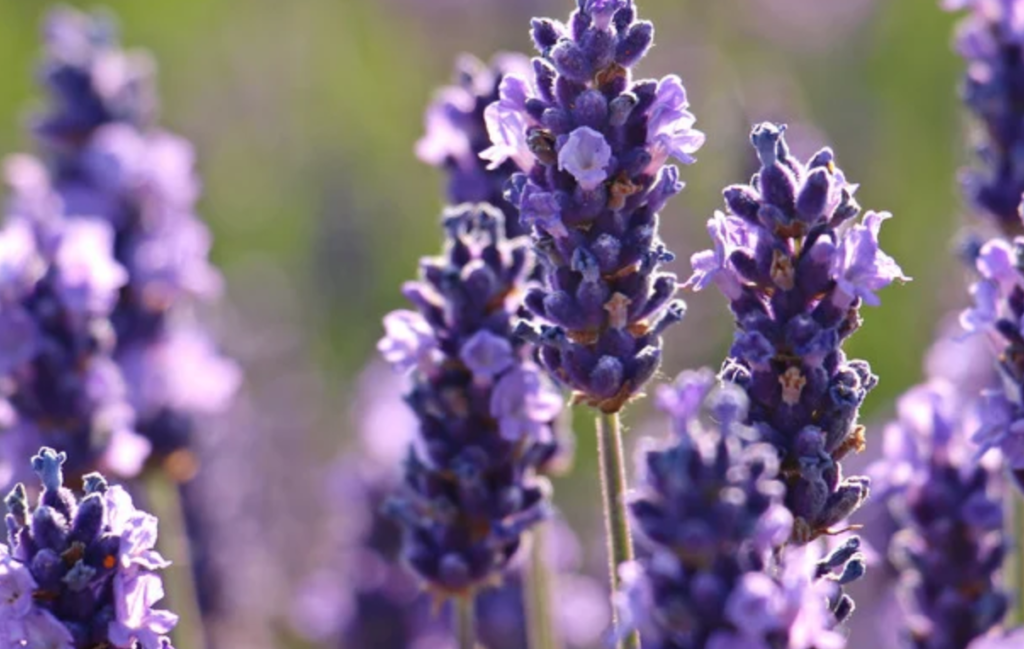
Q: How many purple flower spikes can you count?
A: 11